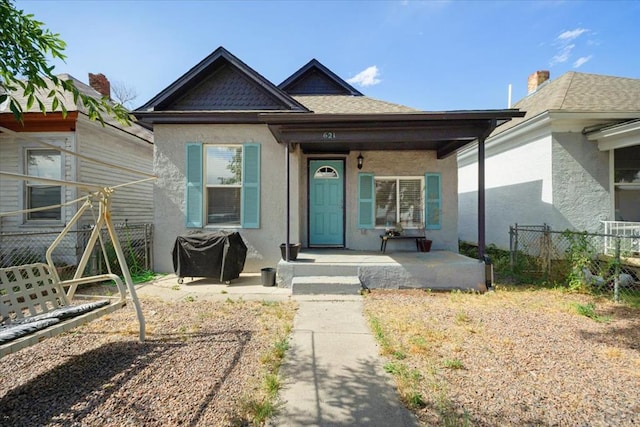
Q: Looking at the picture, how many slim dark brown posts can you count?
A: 2